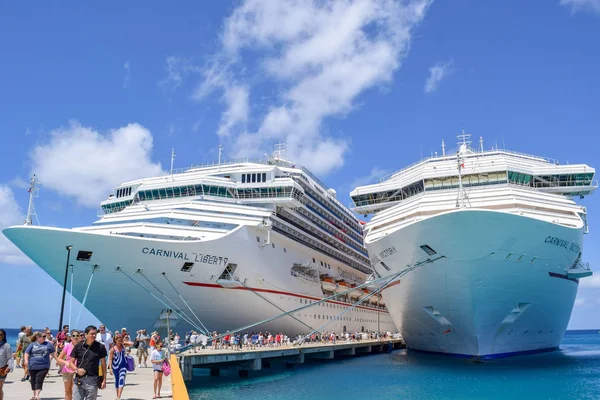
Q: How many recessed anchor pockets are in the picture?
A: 3